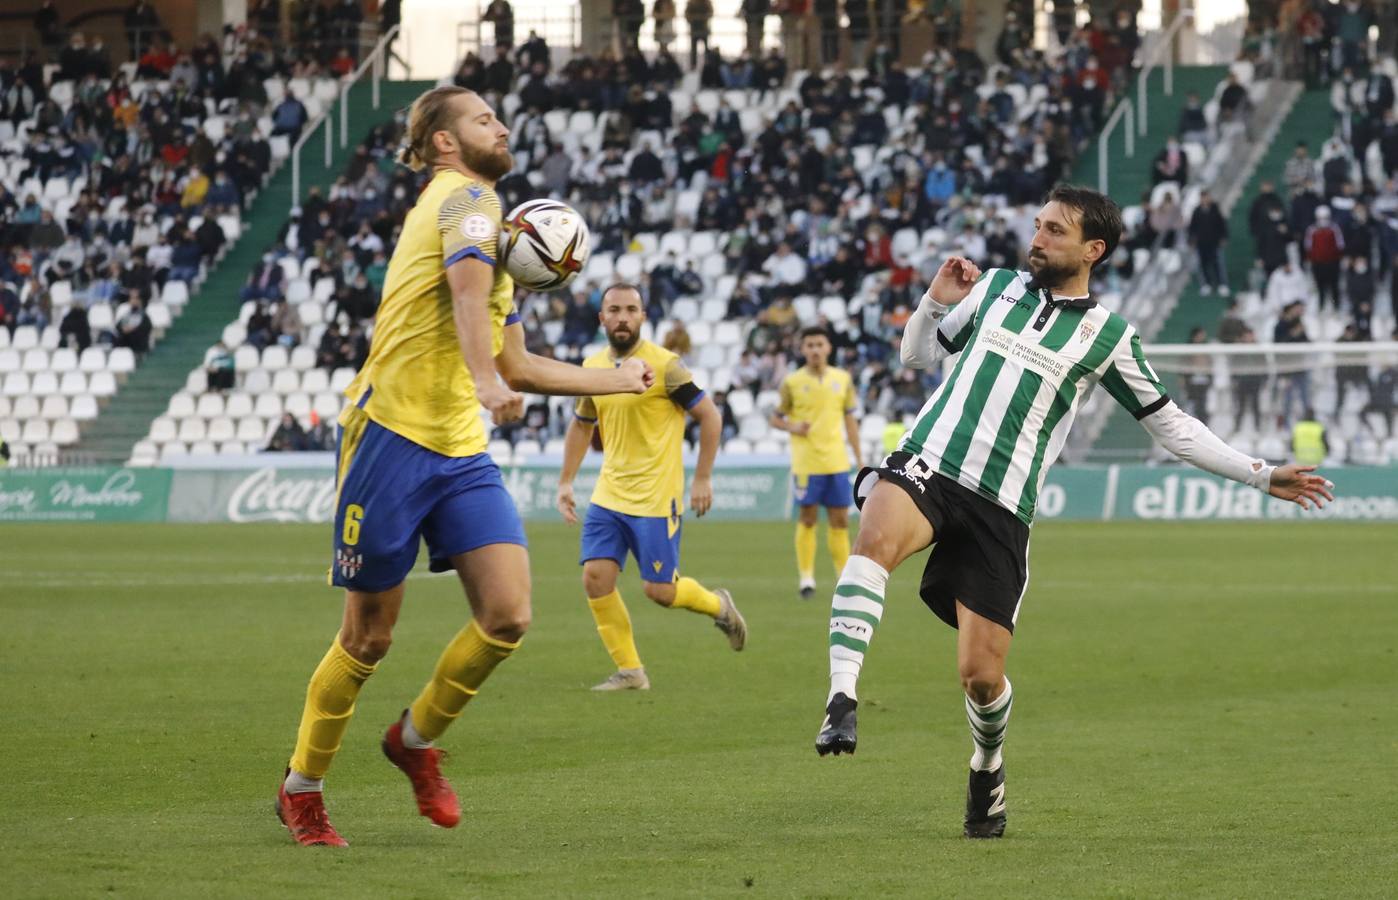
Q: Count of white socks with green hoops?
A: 2